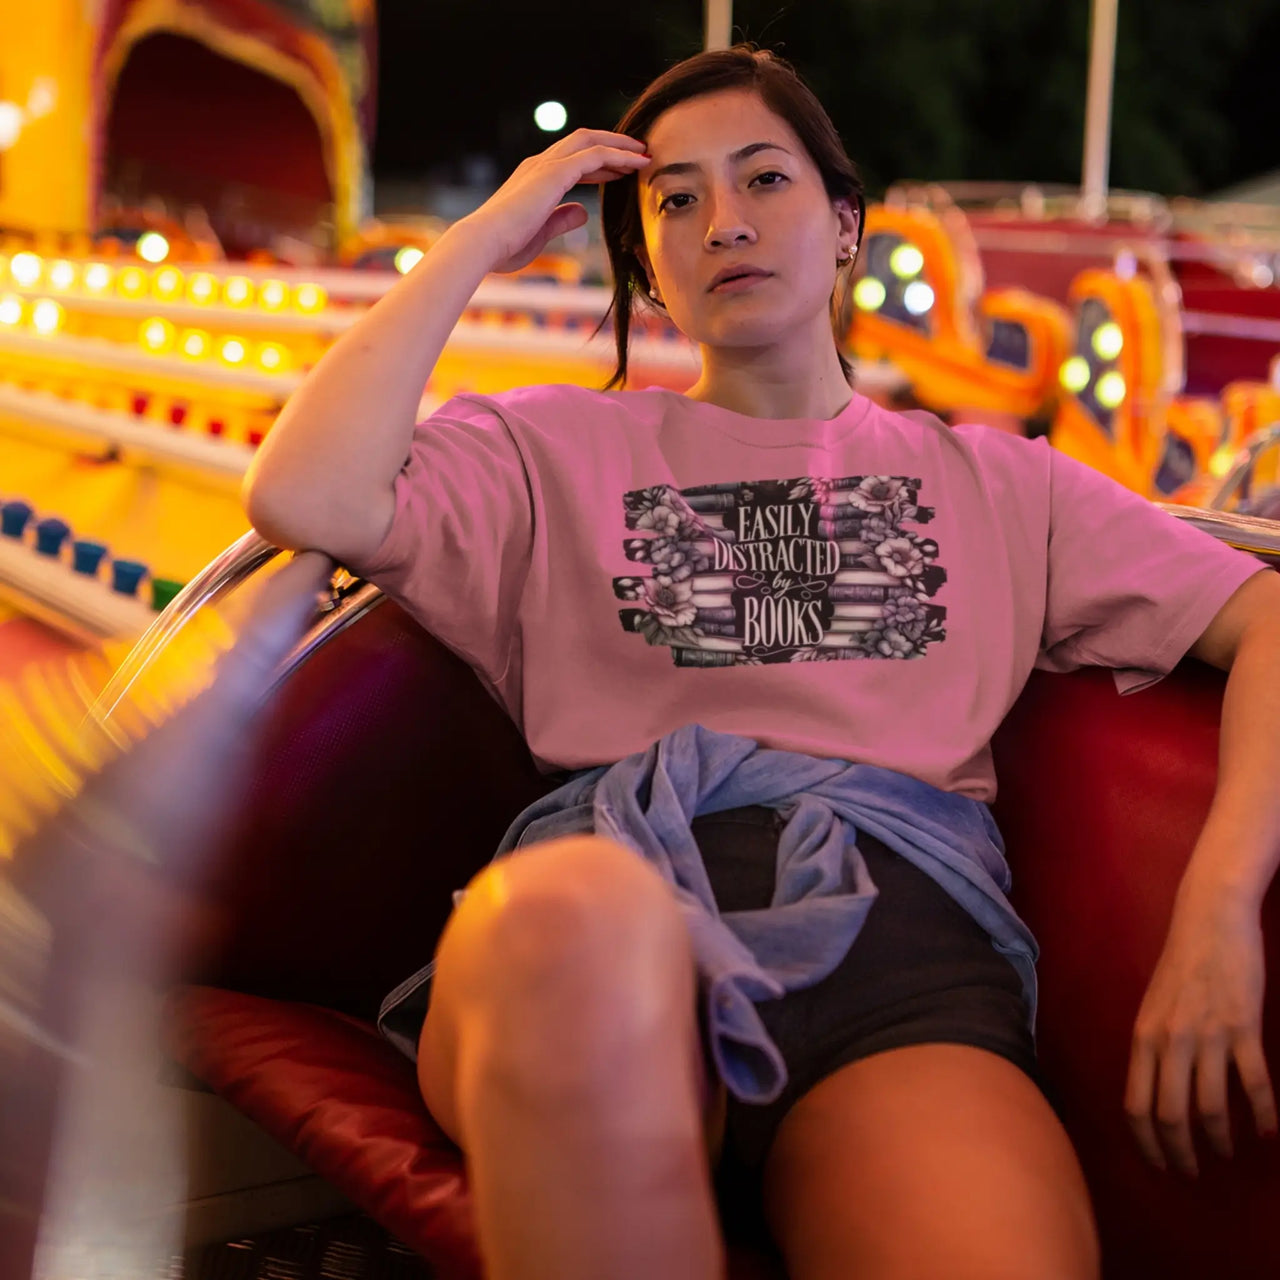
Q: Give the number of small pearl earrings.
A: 2